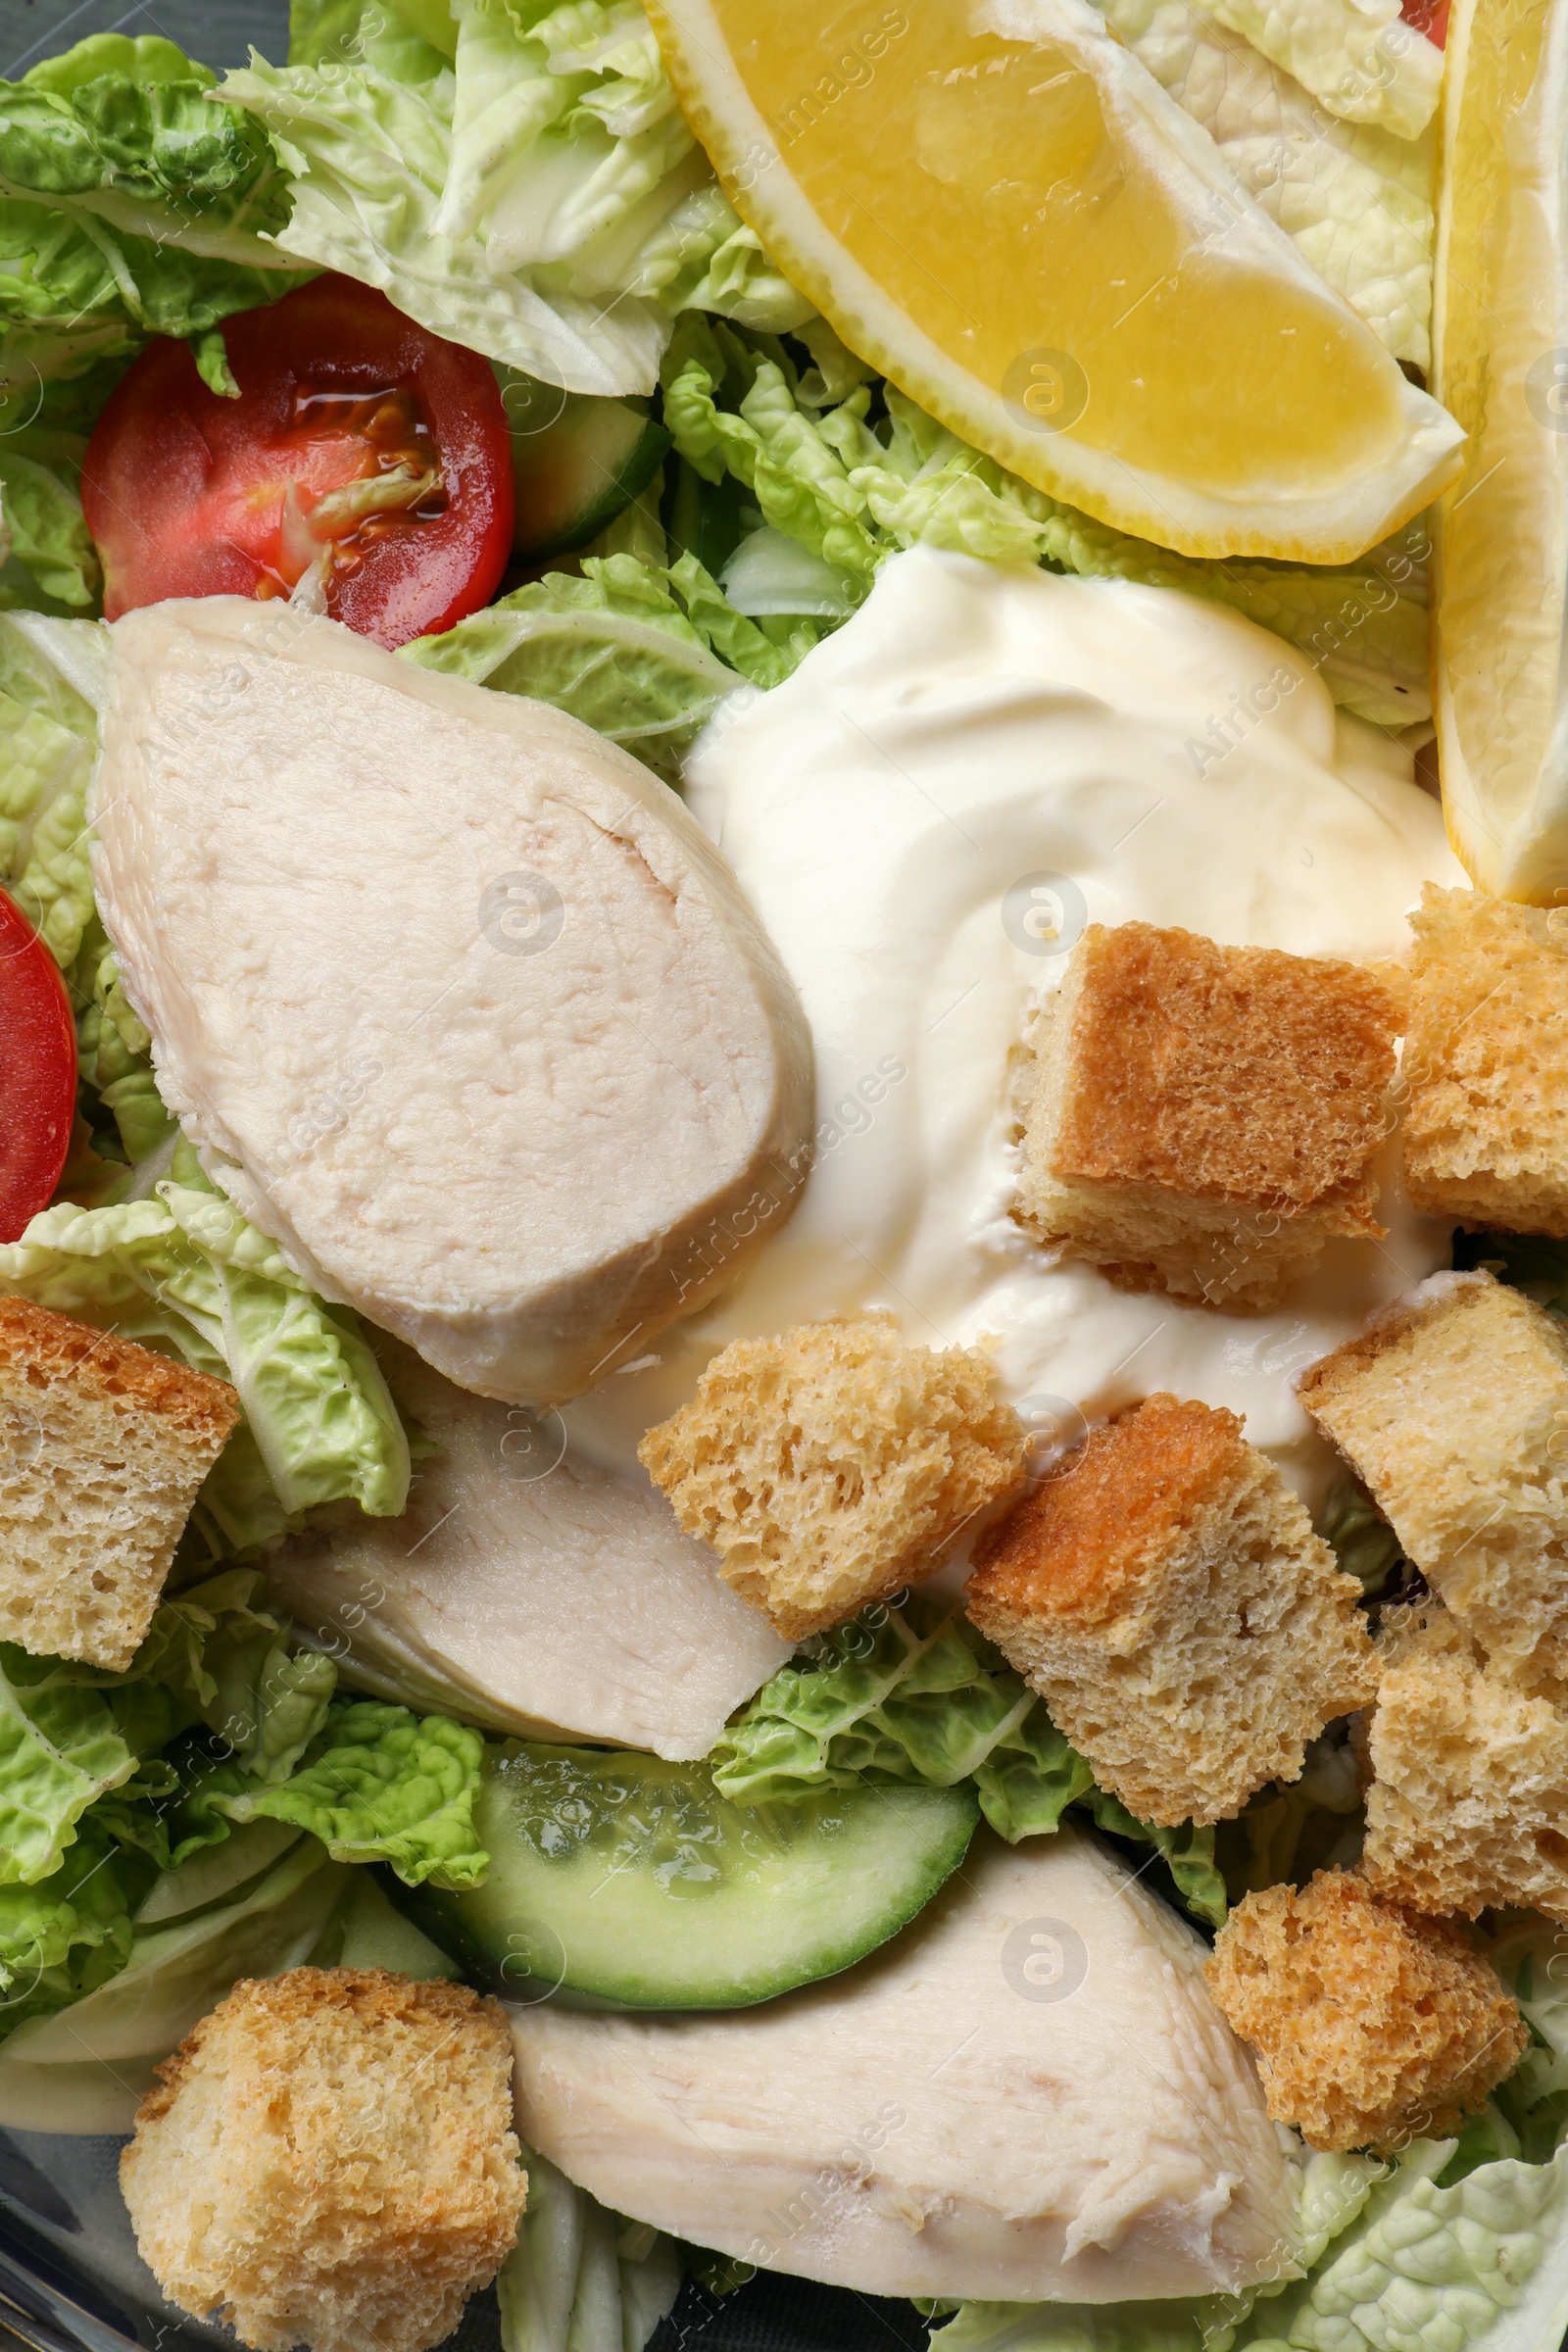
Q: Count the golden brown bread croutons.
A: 9